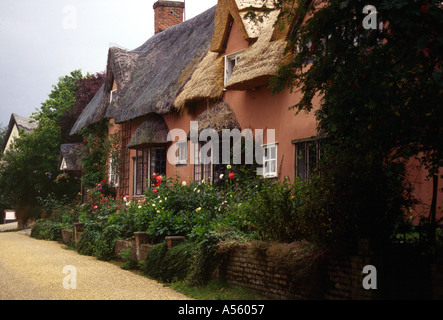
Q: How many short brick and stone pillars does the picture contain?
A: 3